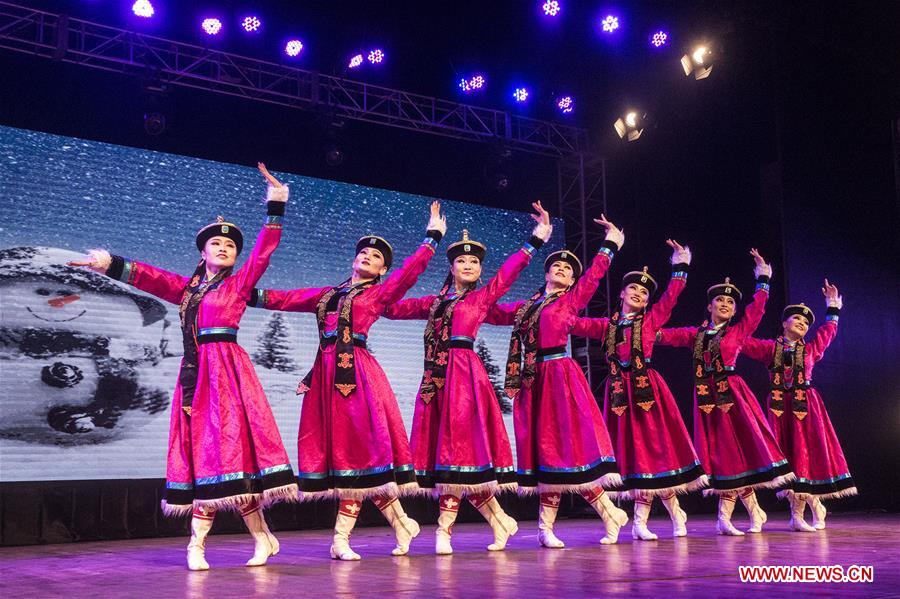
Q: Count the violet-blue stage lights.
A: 13